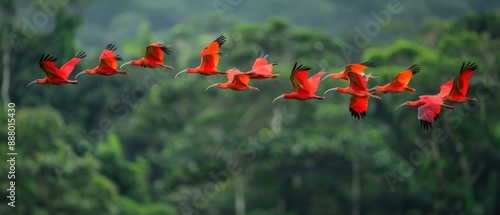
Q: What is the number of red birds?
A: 12